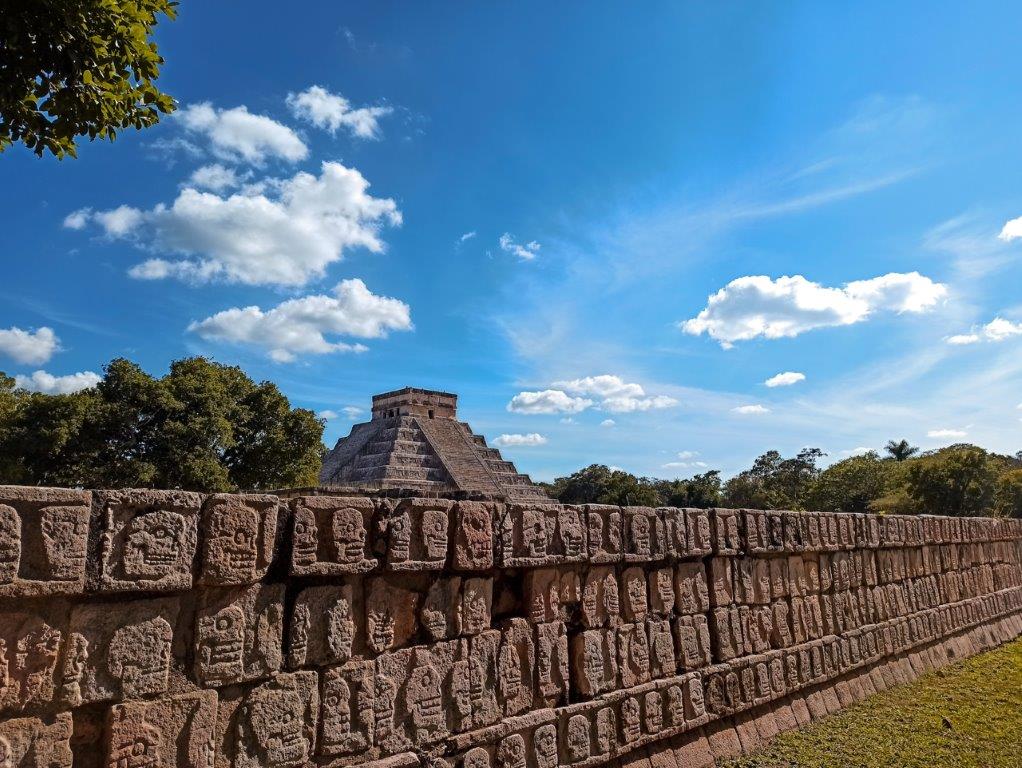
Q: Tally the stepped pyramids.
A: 1